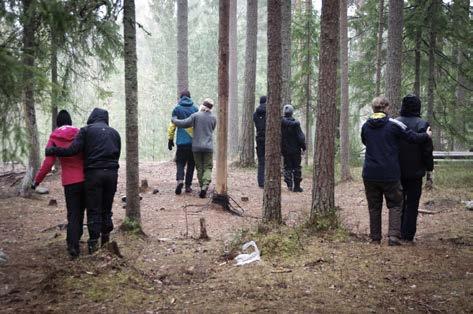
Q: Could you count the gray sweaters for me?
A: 1